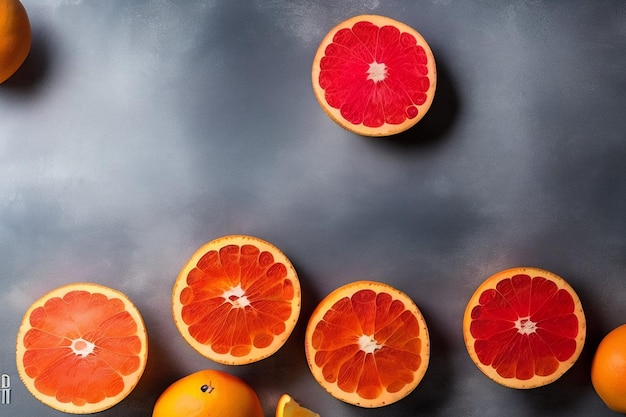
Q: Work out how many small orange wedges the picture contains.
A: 1